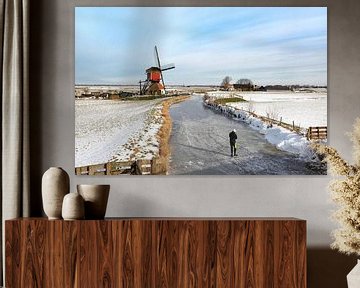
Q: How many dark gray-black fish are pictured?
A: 0